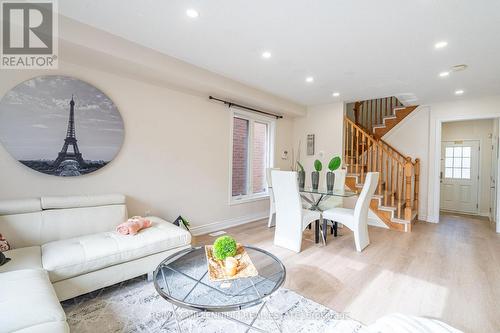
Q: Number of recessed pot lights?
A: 7